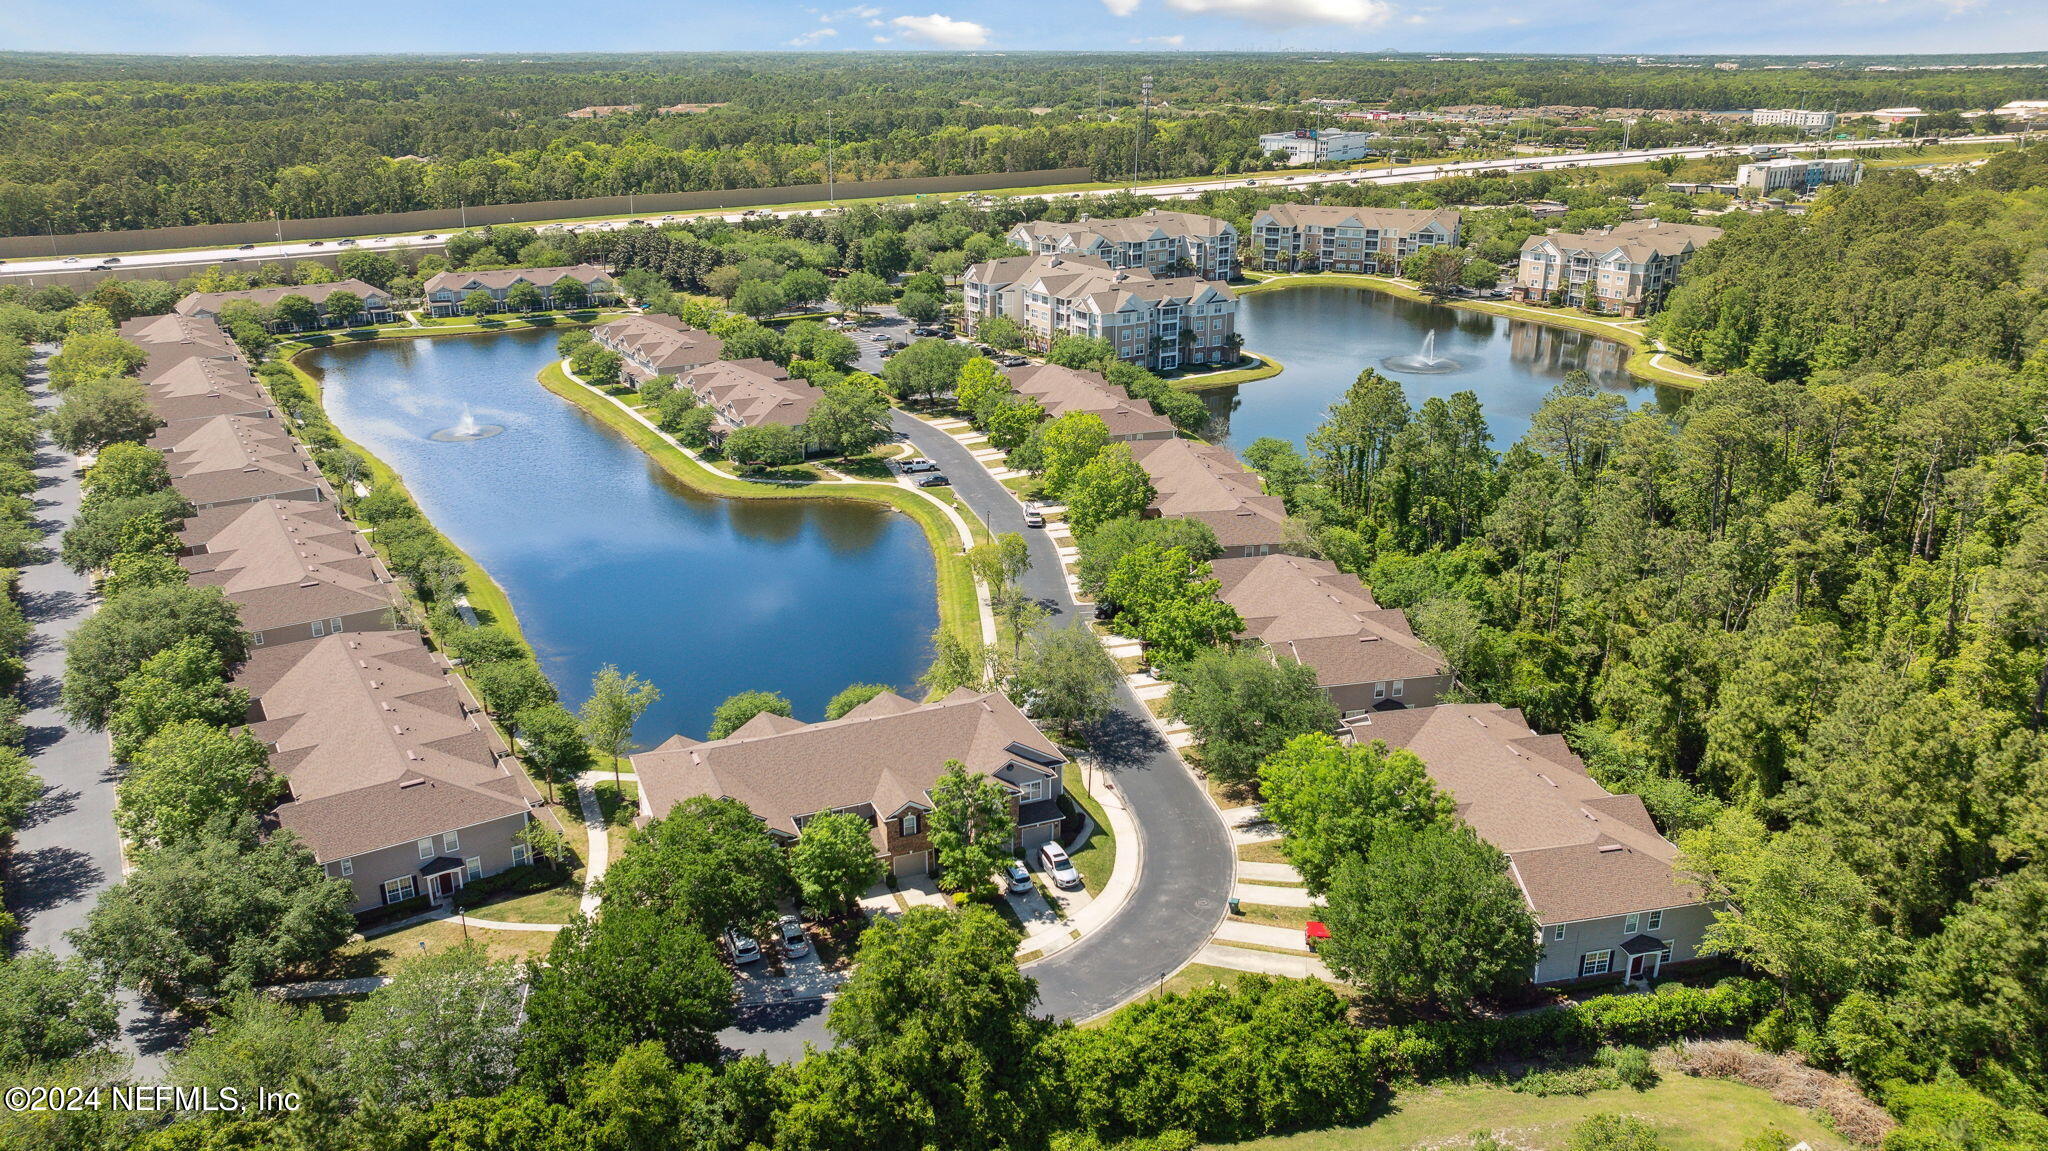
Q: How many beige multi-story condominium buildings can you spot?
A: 4